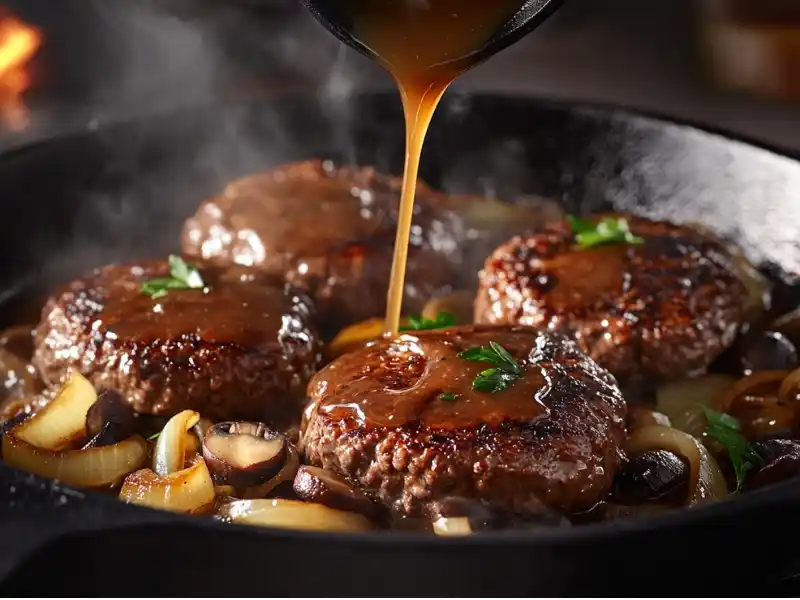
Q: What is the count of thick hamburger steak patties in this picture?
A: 4